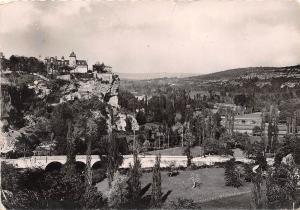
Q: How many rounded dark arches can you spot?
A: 3